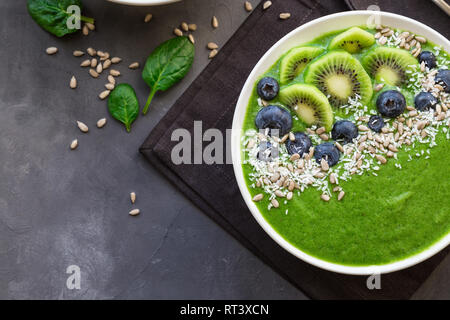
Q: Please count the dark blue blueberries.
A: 11